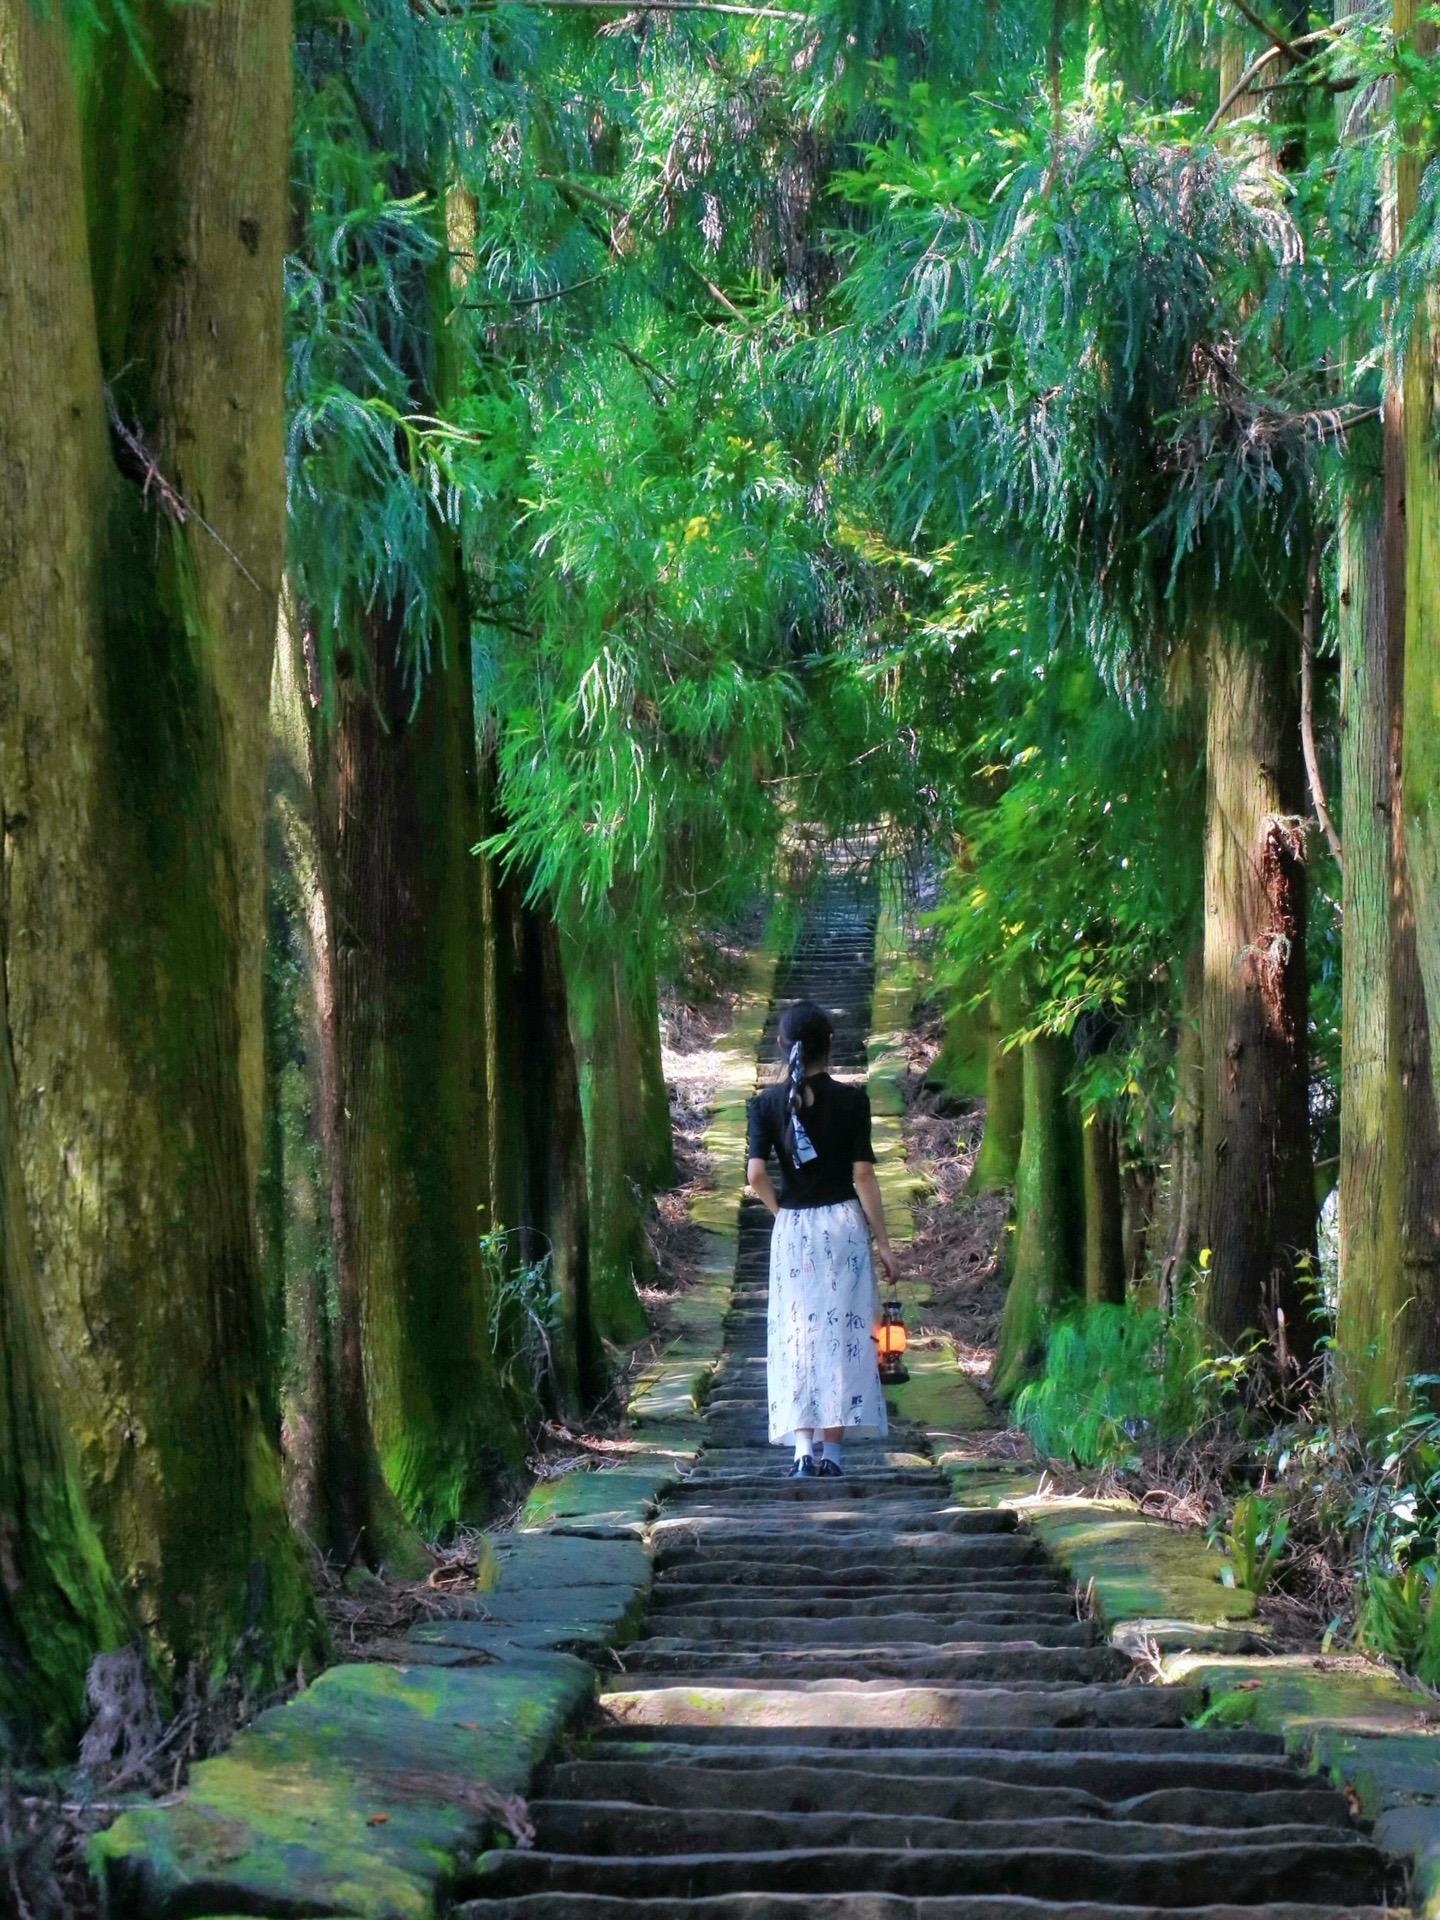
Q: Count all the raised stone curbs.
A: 2